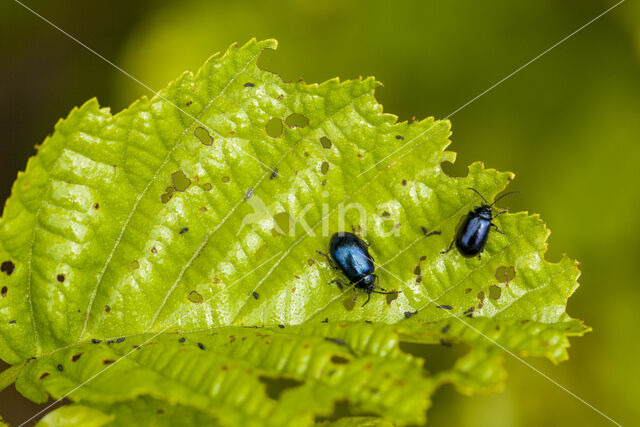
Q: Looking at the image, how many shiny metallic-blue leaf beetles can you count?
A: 2